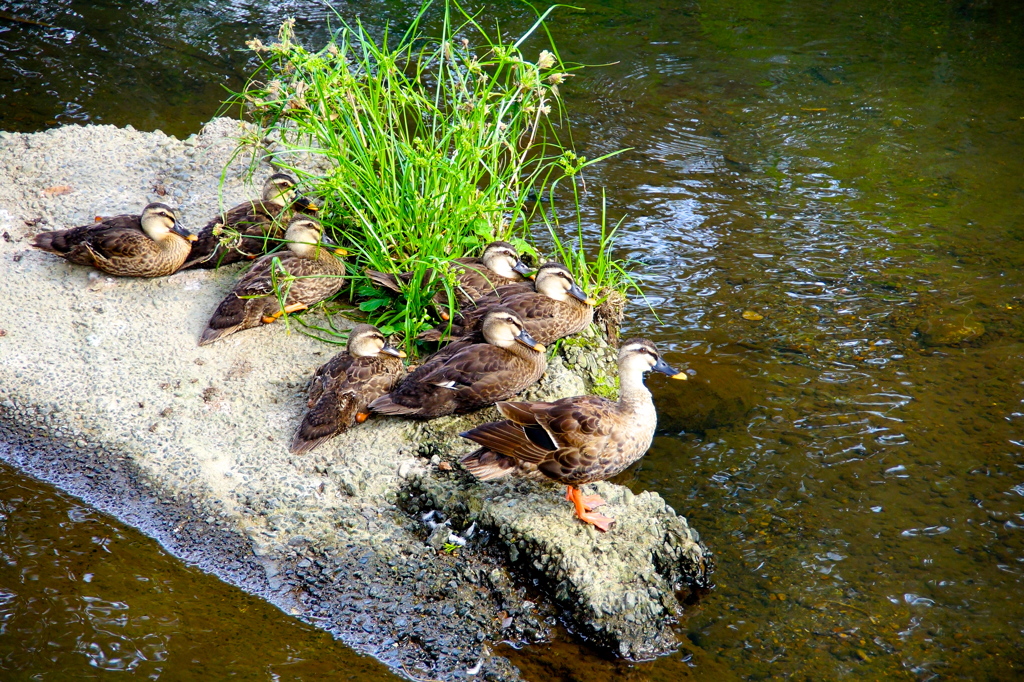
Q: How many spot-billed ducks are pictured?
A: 8